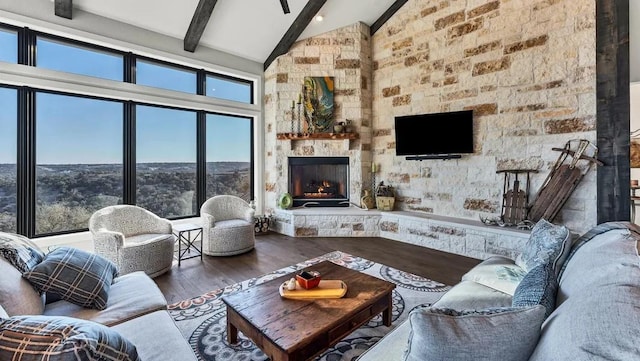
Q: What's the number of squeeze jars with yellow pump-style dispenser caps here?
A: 0